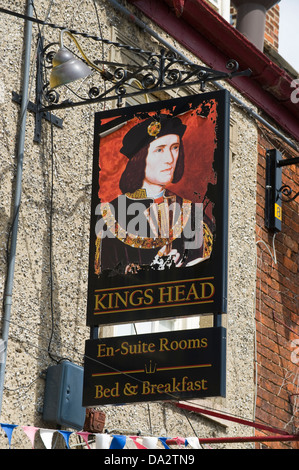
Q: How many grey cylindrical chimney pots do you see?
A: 1